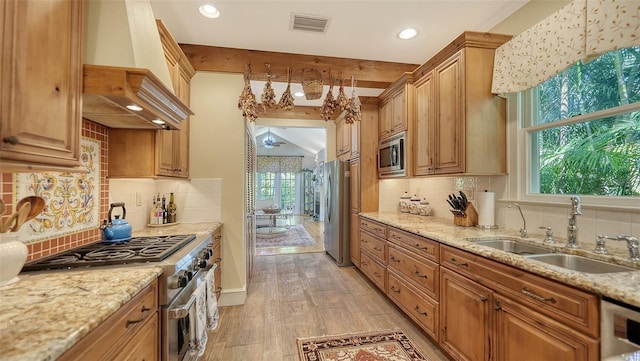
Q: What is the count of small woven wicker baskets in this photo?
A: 1